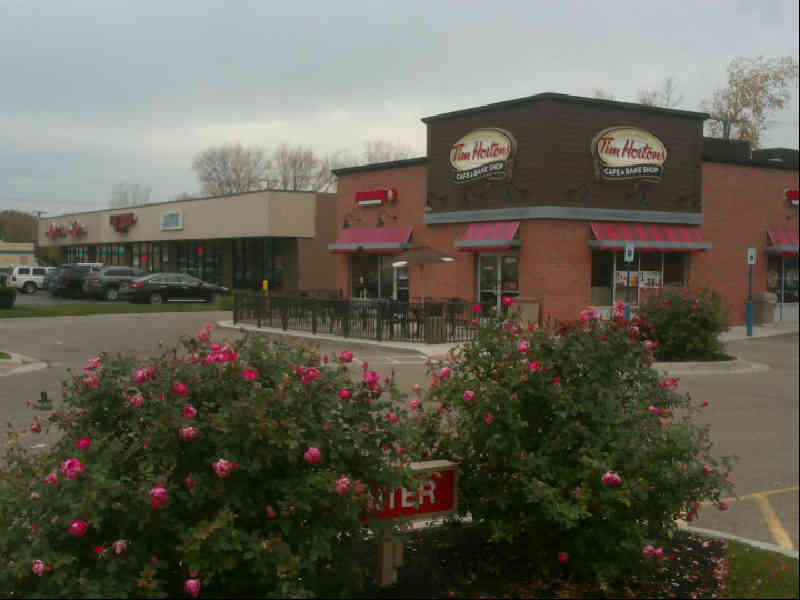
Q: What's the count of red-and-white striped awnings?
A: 4